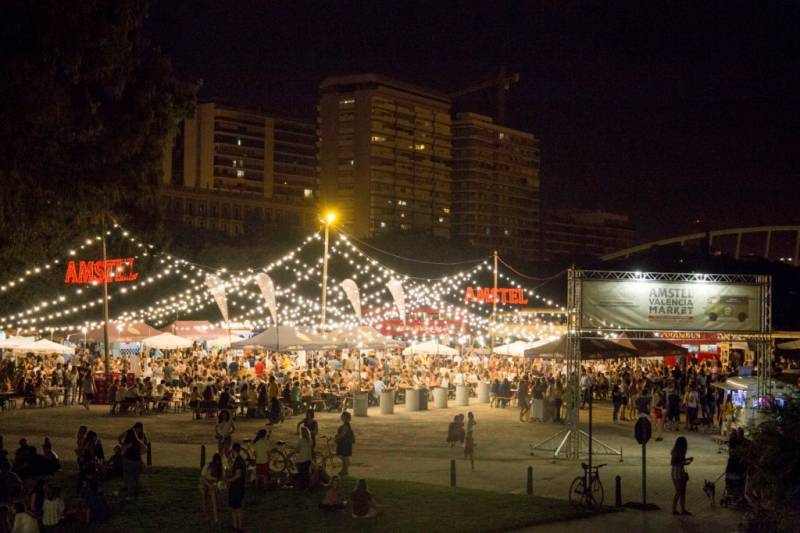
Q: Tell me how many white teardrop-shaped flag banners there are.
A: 4